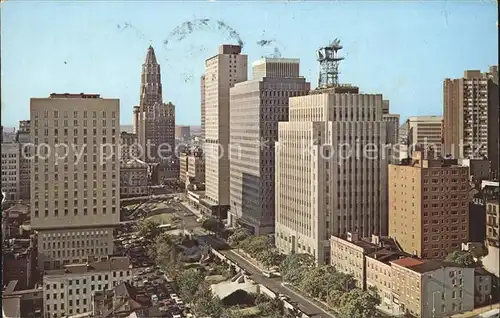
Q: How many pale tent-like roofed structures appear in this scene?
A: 1